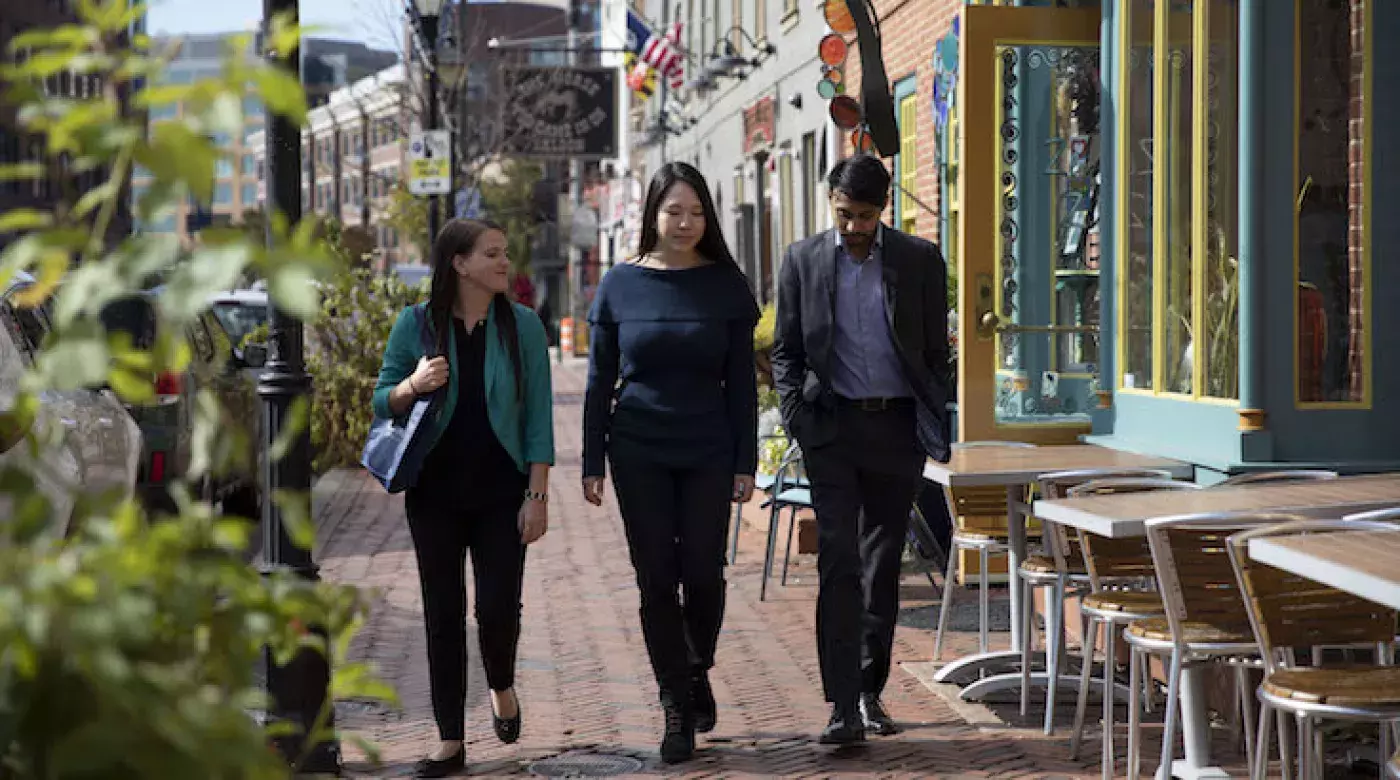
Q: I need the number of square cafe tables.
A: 3